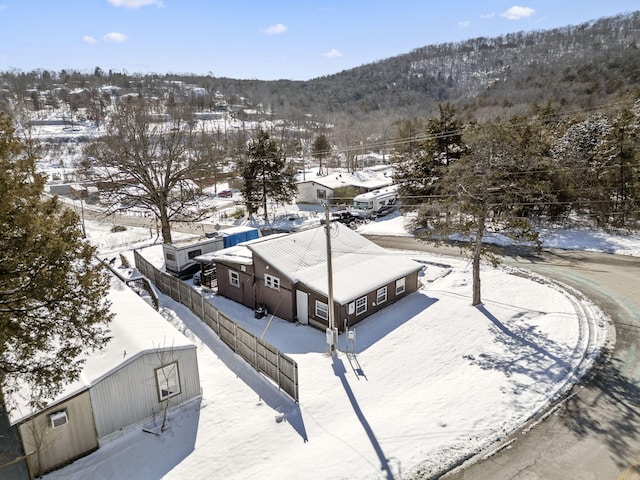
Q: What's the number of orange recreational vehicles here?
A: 0